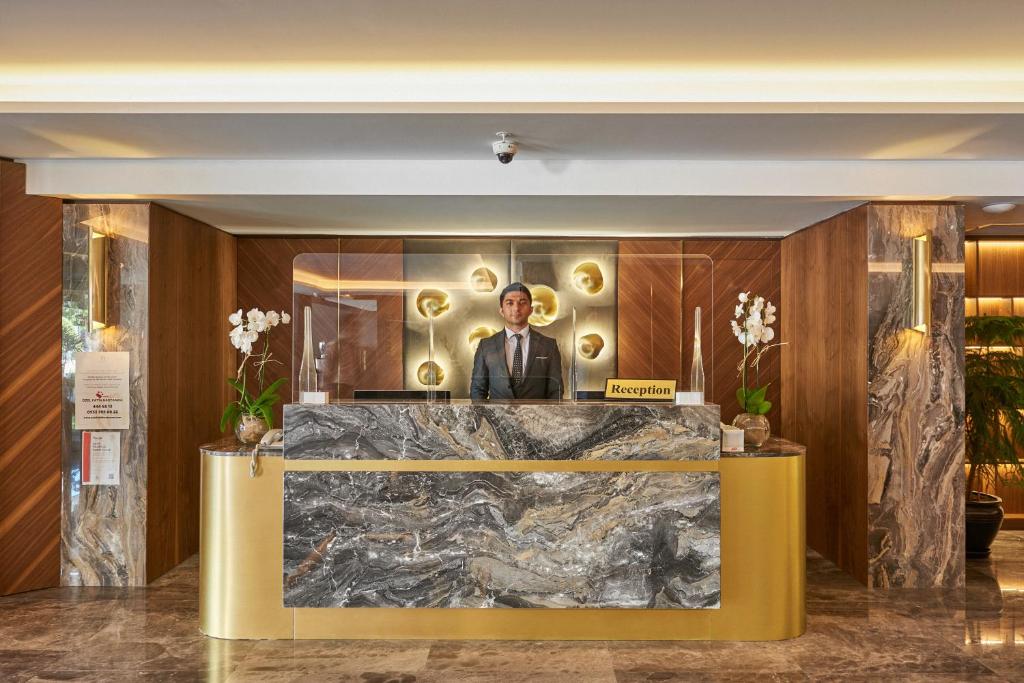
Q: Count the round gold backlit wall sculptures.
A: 7